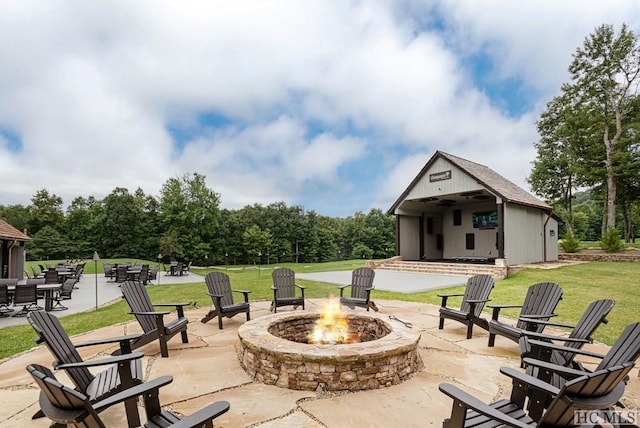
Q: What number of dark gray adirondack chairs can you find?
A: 11